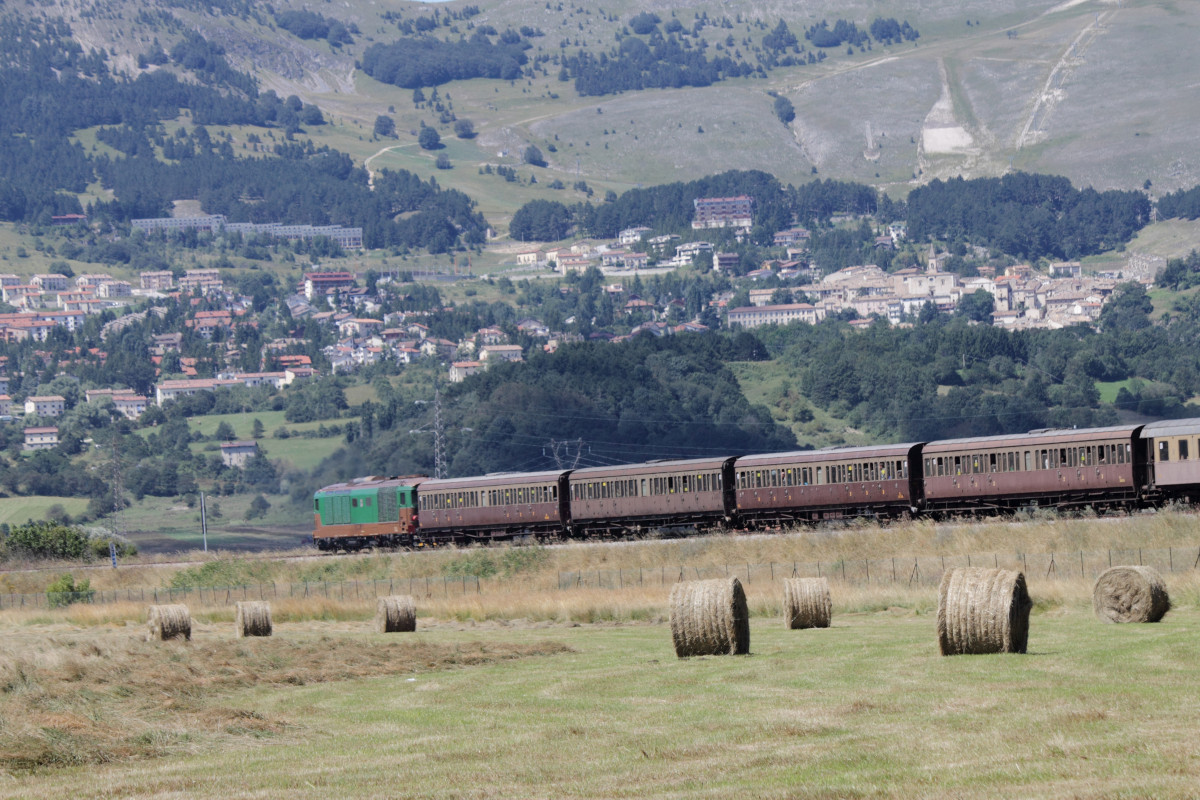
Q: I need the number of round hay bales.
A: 7